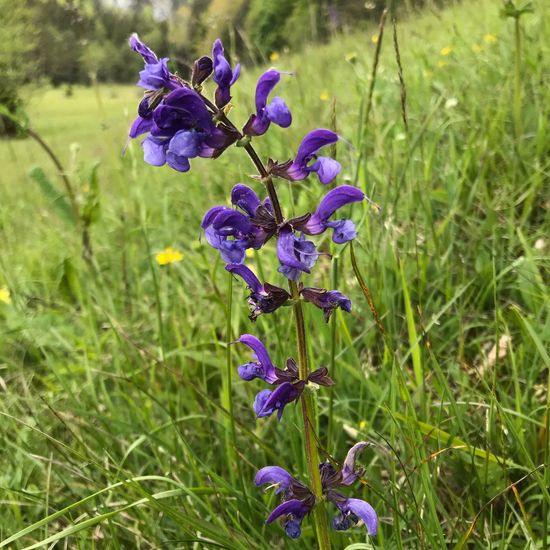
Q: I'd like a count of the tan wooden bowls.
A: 0